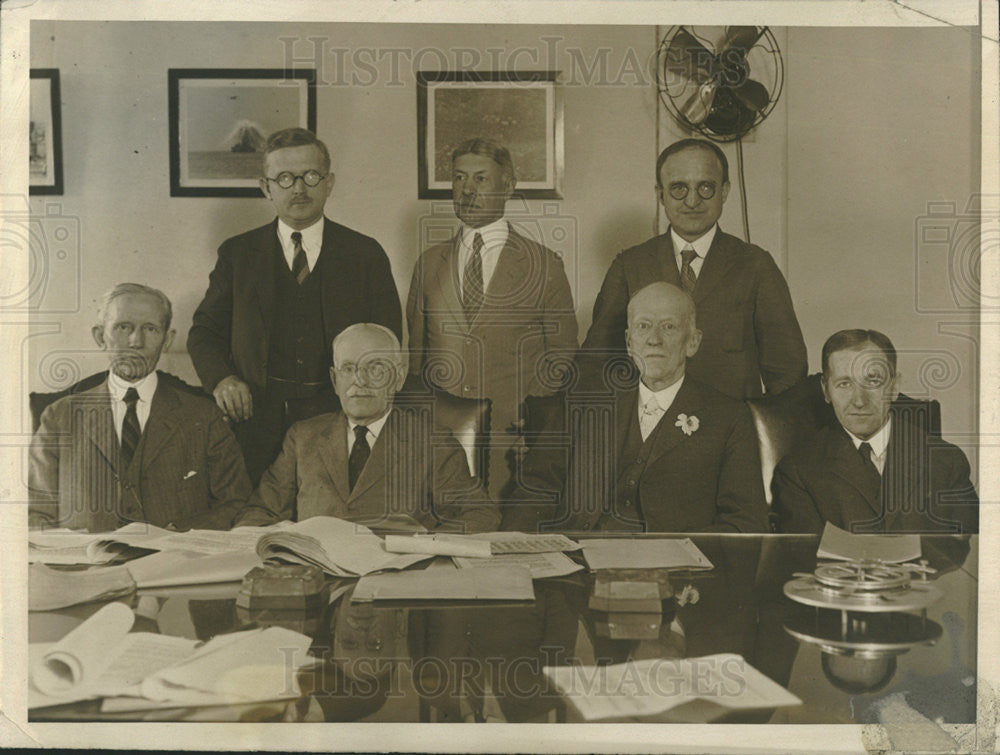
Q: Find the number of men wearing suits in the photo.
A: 7